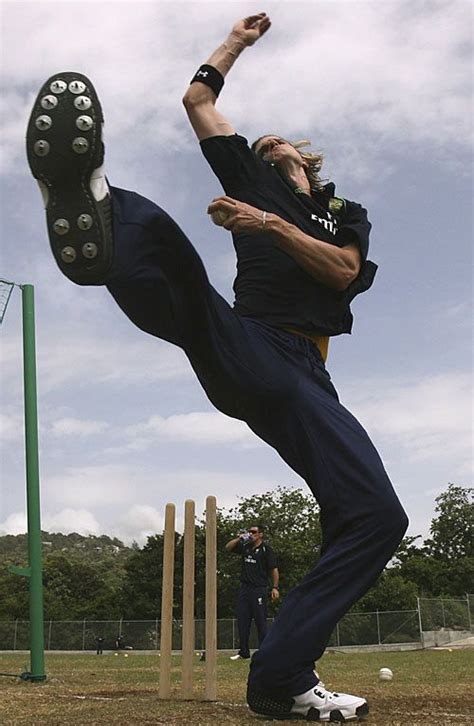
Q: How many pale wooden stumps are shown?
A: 3